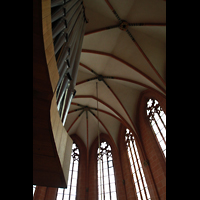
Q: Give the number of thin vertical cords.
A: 1